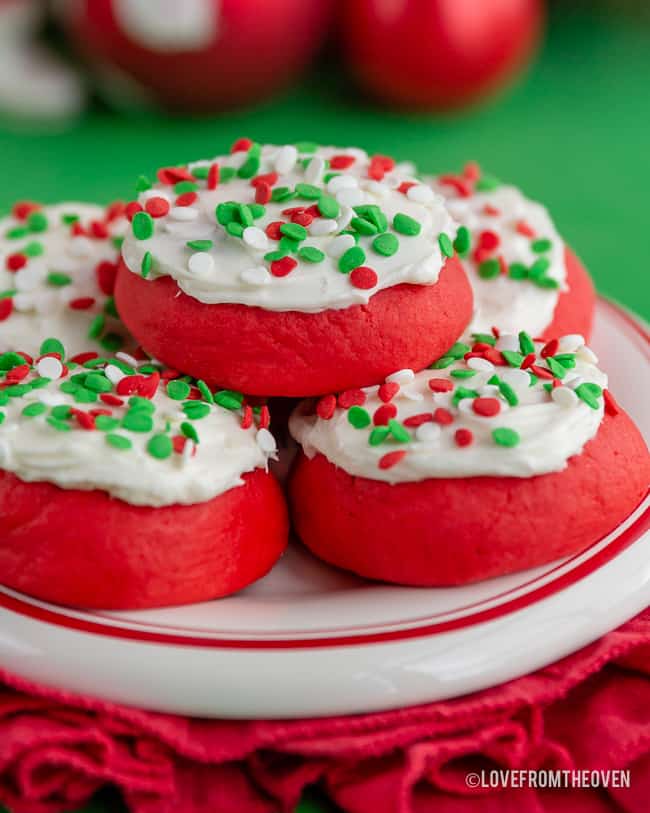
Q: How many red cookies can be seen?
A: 5